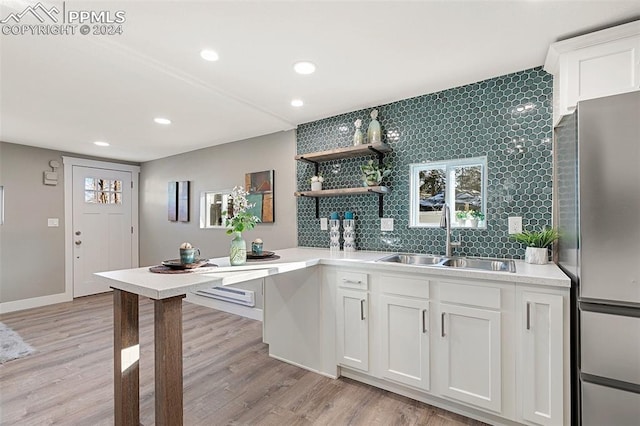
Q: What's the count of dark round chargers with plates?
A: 2